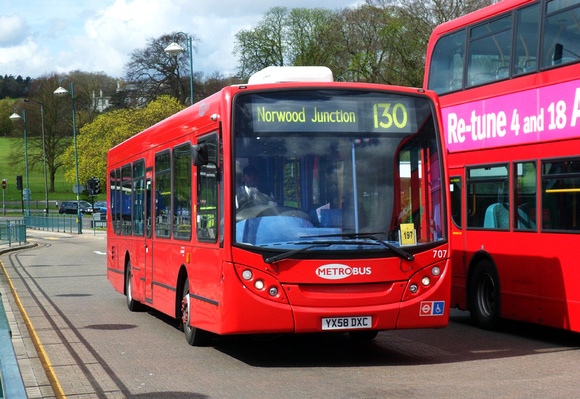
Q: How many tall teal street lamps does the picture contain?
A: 3